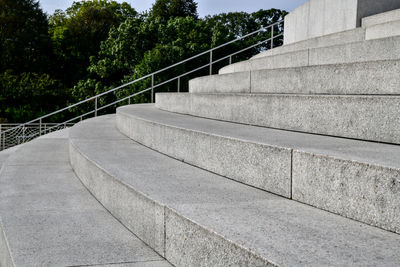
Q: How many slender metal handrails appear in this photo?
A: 2